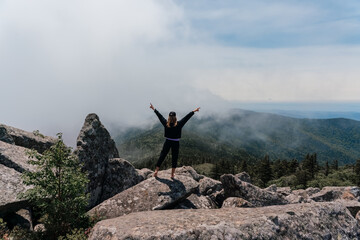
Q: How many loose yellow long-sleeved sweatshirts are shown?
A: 0